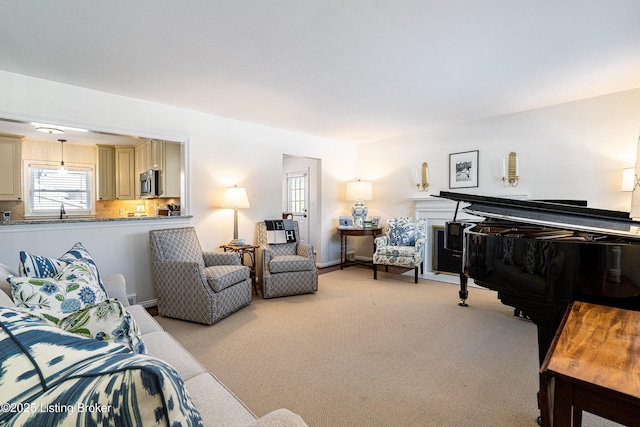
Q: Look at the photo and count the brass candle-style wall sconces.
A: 2